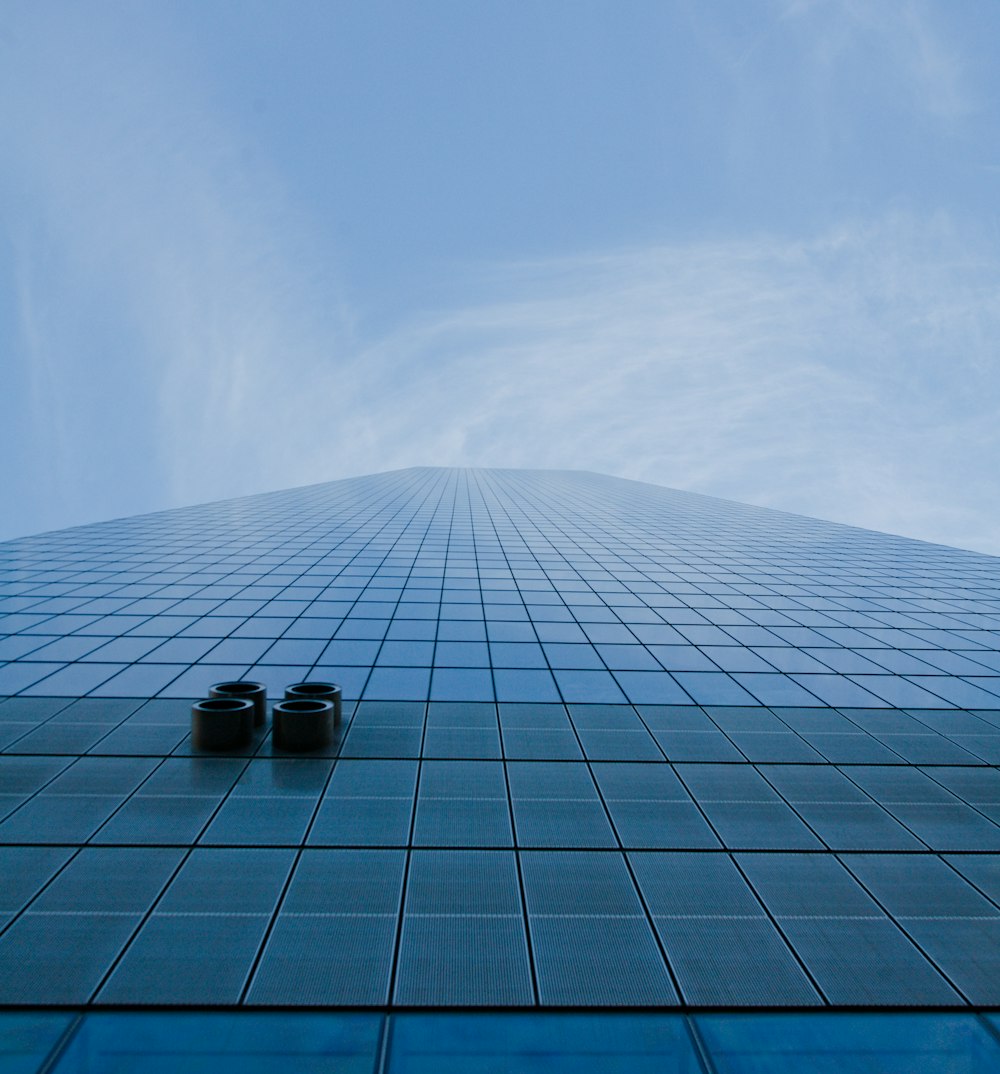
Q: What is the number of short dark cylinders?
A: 4